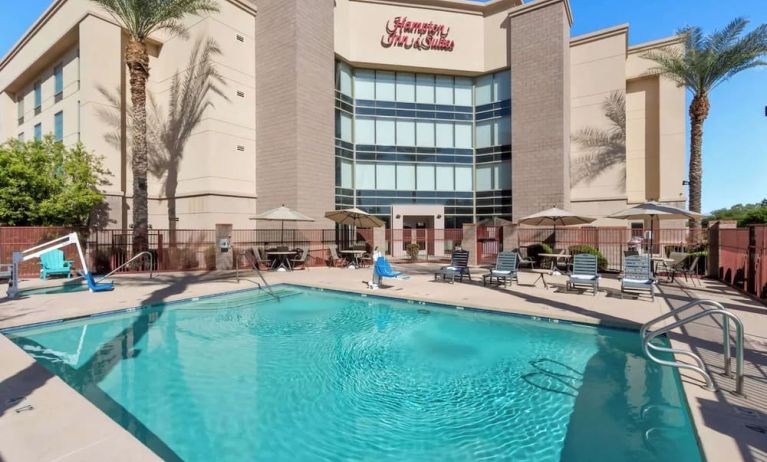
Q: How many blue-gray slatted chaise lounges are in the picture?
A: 4